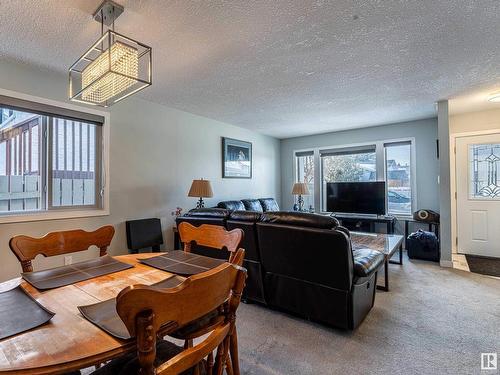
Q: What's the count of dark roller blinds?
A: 4